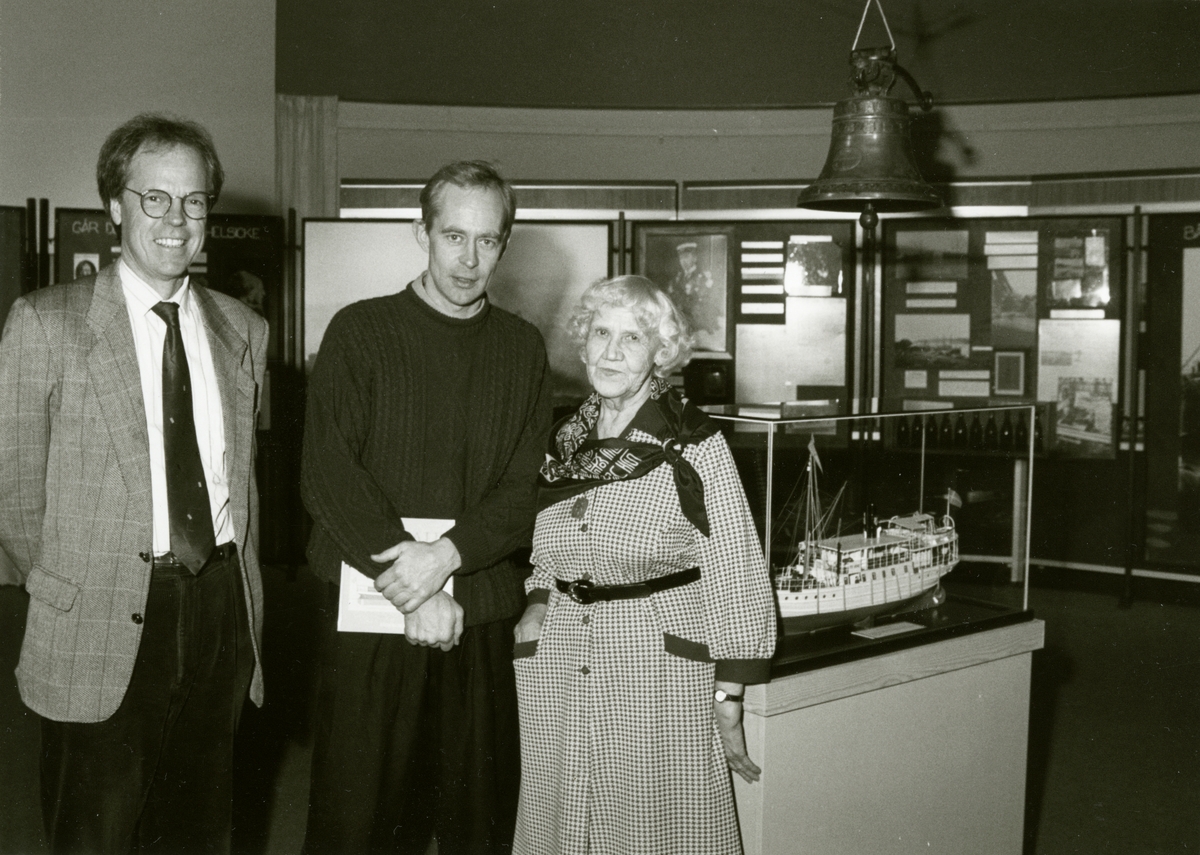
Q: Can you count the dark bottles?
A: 10